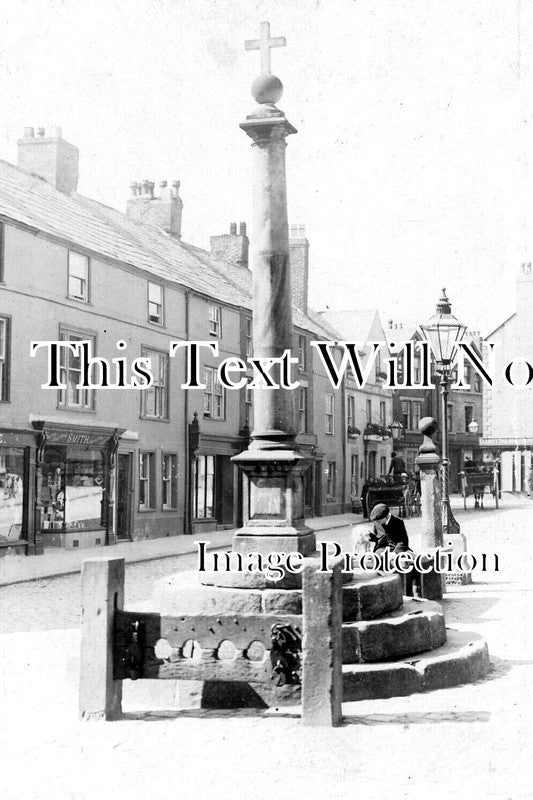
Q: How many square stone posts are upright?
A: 2